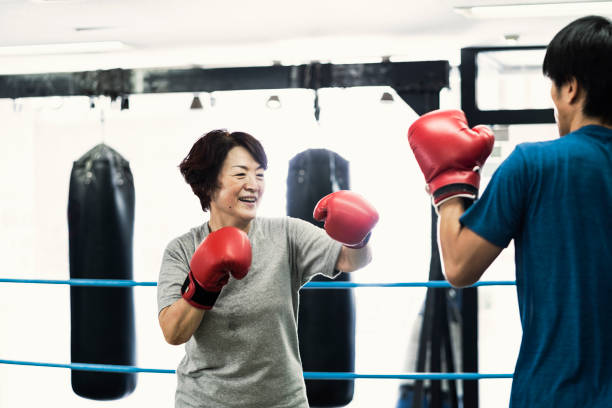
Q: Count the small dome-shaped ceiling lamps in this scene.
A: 3